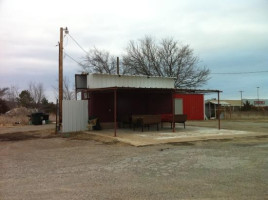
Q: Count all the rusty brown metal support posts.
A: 3